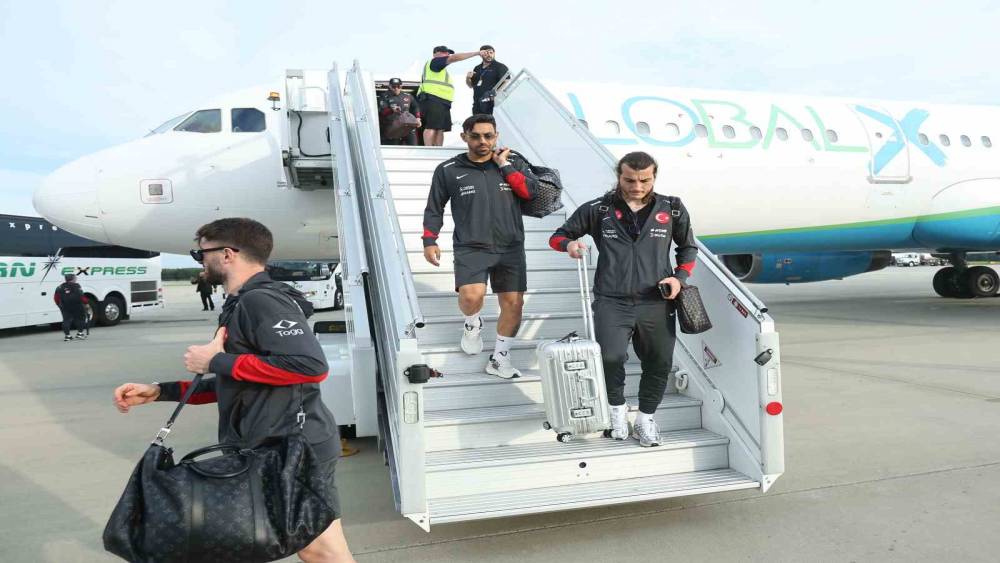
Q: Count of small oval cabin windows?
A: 14